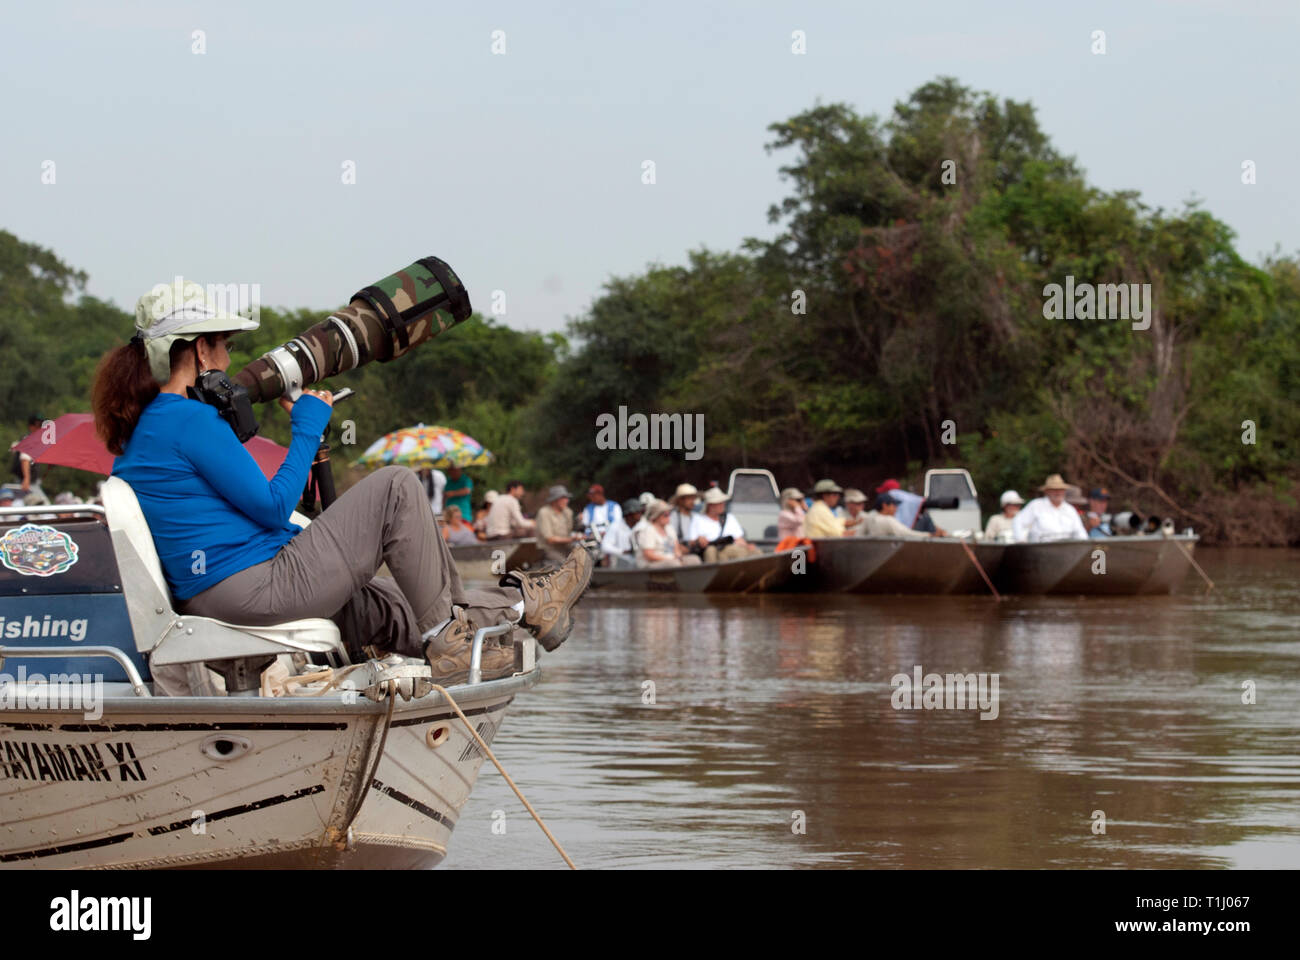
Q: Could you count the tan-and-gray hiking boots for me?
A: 2